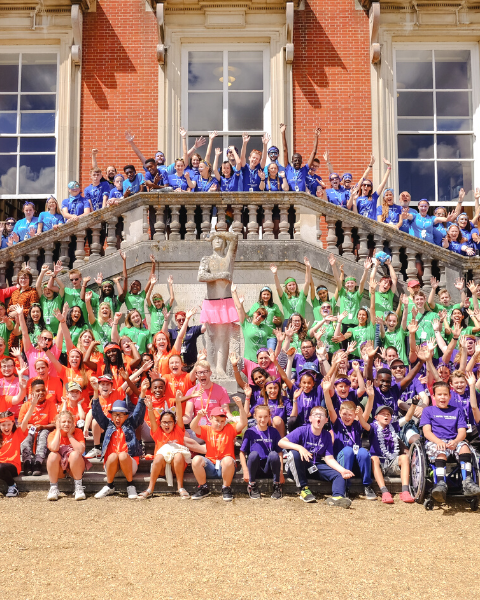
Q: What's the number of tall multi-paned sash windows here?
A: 3